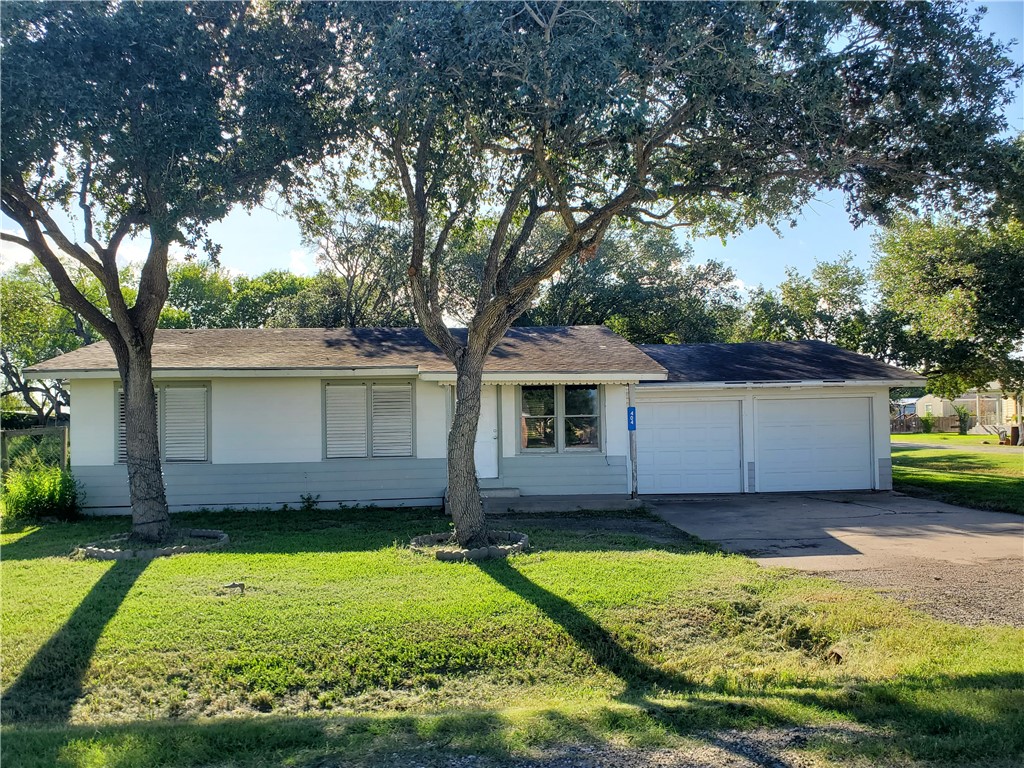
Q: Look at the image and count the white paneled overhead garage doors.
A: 2